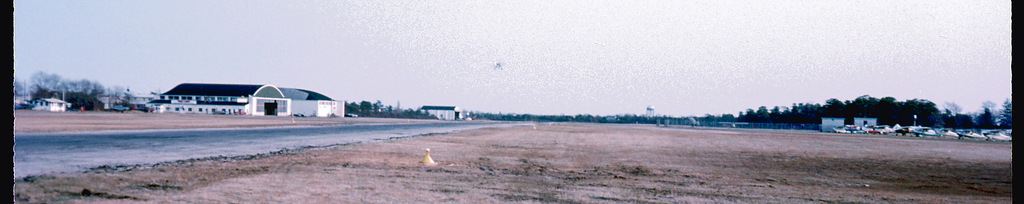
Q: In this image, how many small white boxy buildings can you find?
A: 2